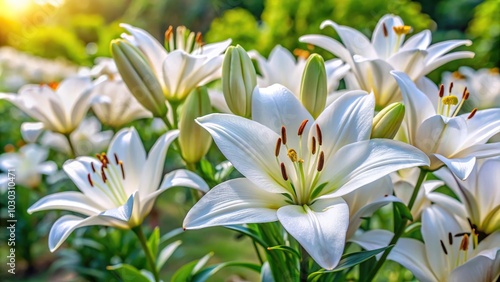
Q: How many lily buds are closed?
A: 5